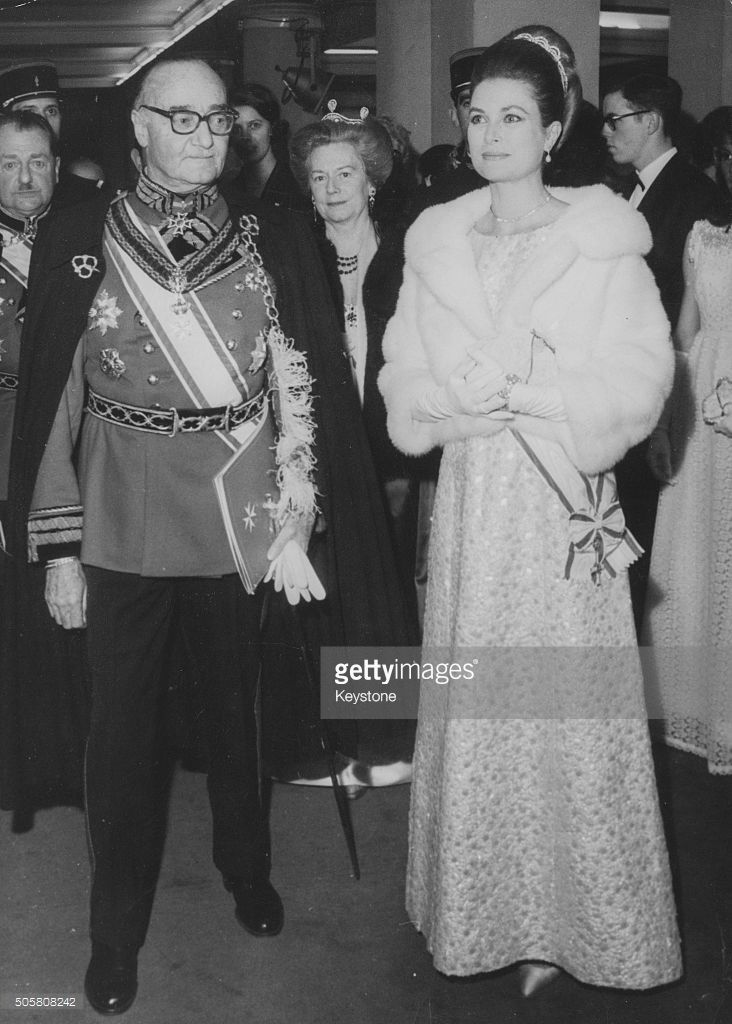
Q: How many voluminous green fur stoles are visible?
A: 0